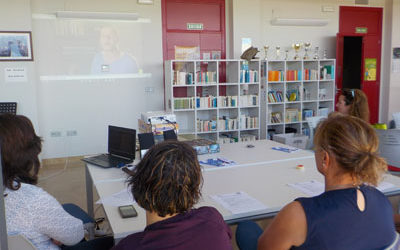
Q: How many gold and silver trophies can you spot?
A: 7